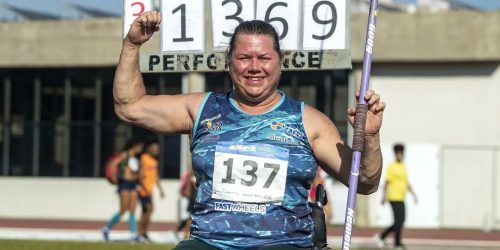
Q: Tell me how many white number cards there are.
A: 5